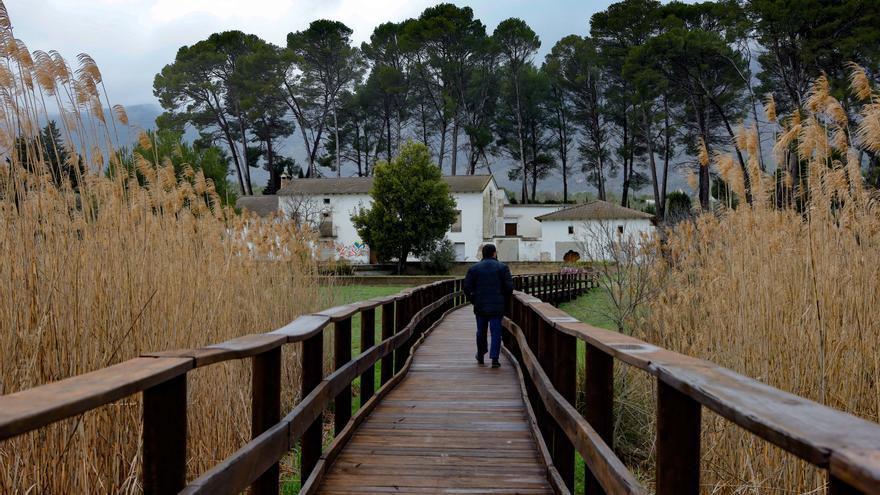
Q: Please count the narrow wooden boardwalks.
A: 1